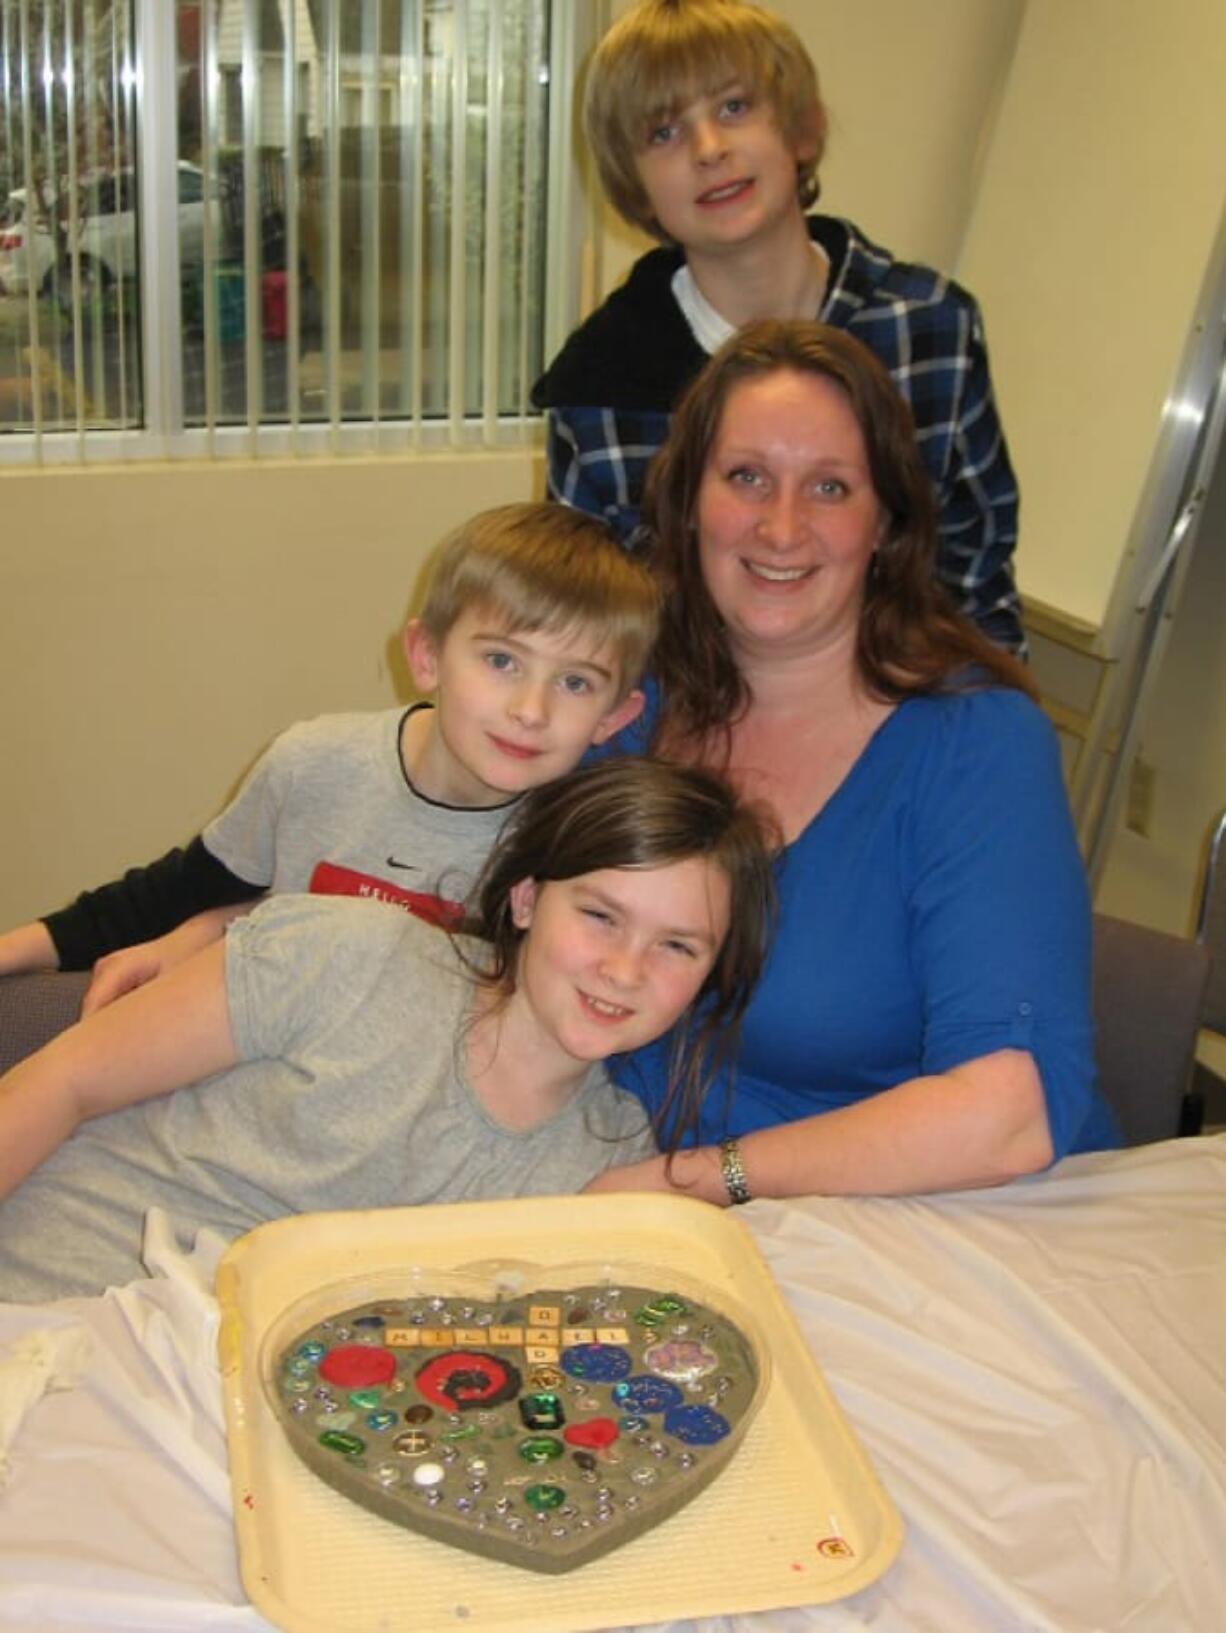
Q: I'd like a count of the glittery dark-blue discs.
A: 3